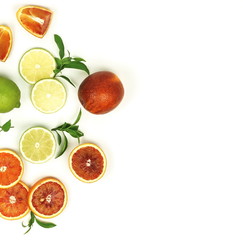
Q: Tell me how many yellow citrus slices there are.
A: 3